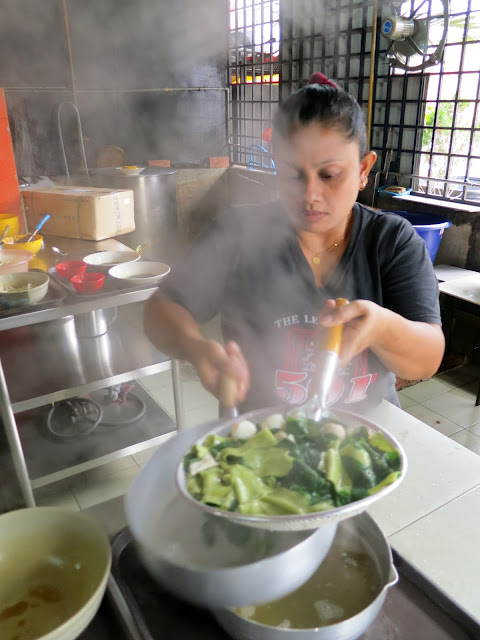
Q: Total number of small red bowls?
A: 2